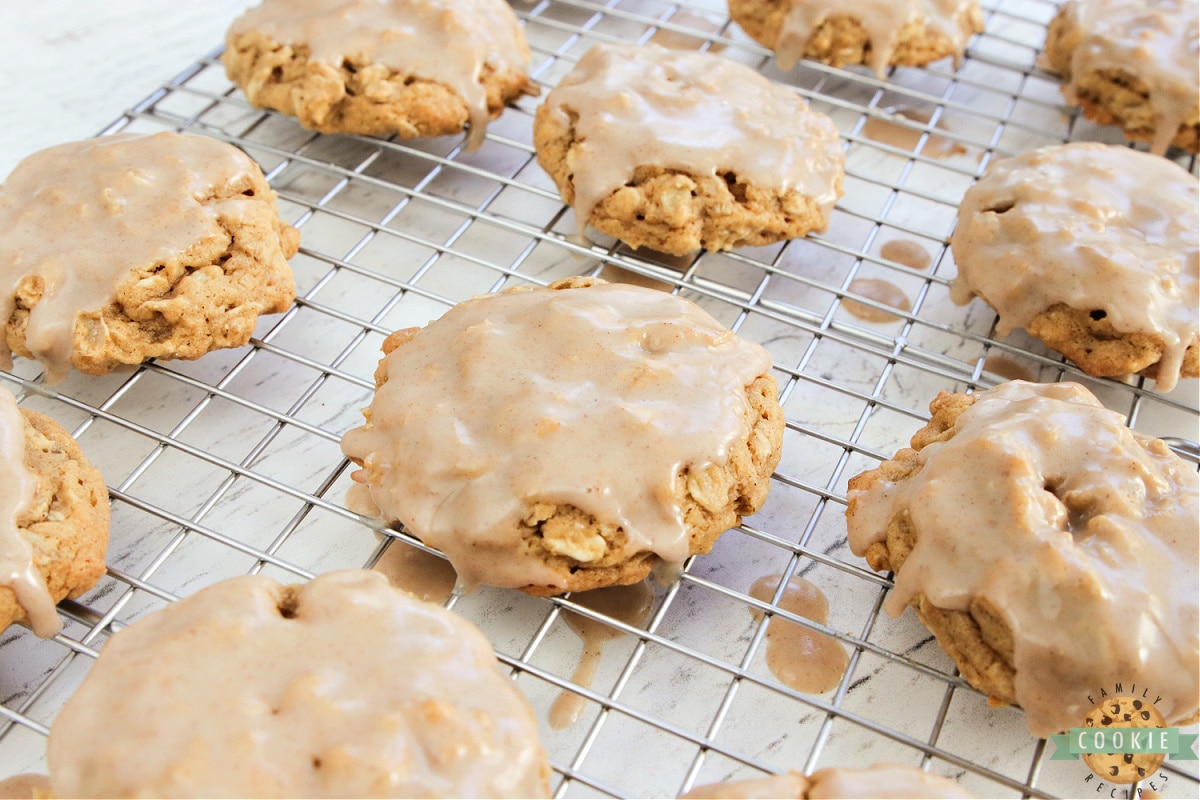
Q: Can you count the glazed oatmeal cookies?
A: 11